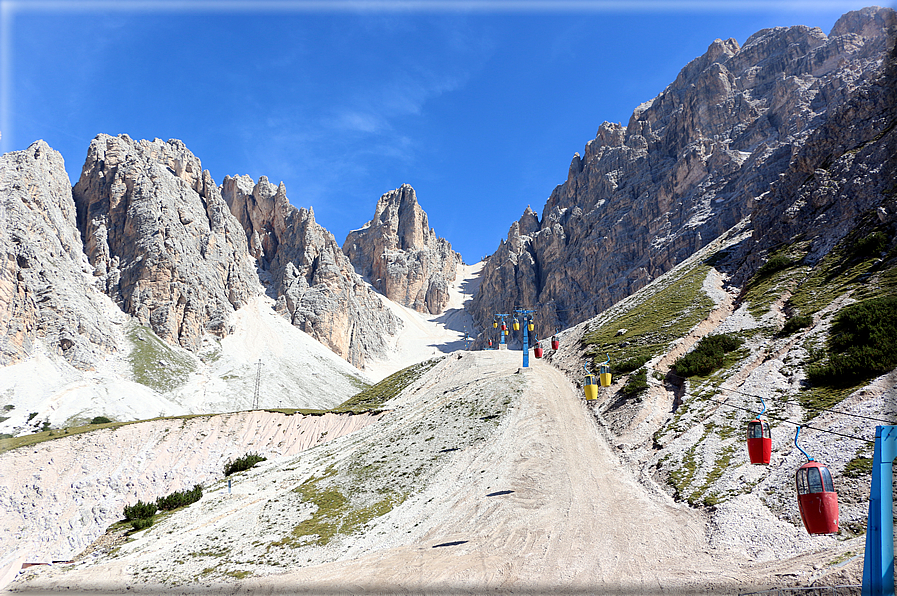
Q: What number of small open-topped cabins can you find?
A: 12